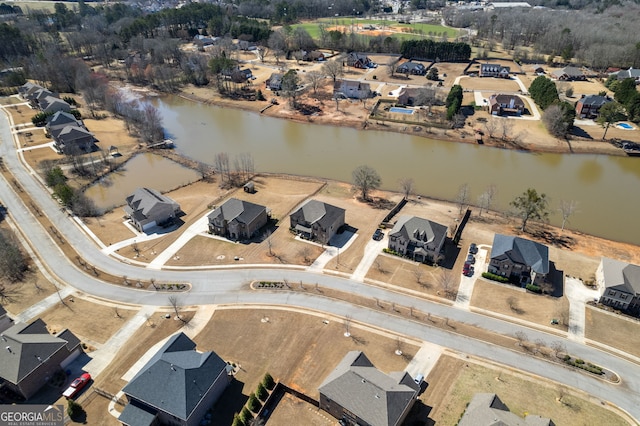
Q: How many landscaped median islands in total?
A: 2